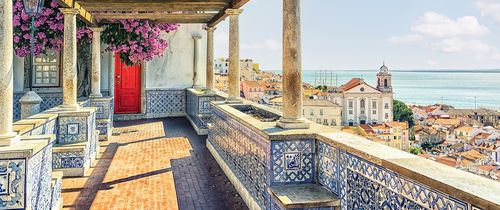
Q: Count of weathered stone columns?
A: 7